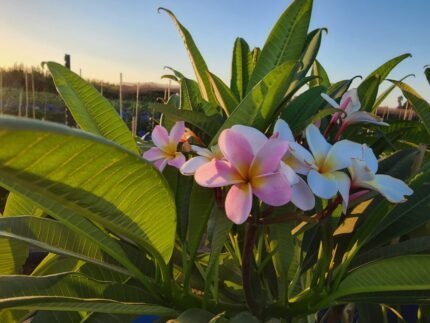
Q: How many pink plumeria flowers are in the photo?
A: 2